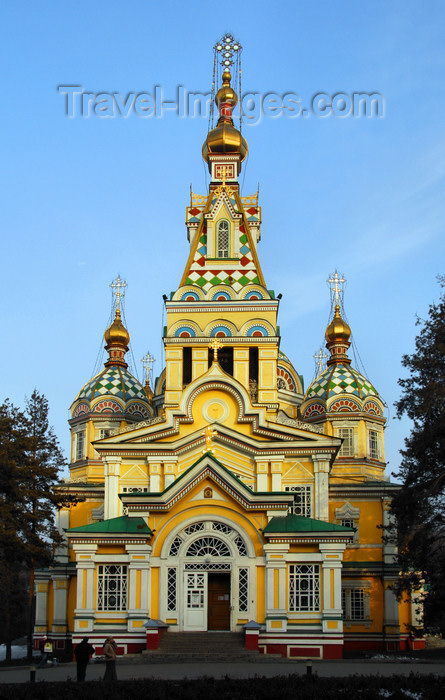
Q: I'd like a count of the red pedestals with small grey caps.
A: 2